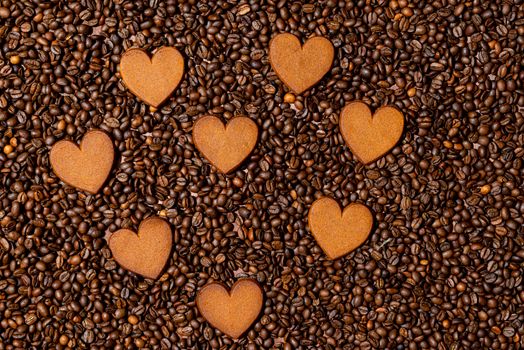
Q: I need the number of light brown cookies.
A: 8